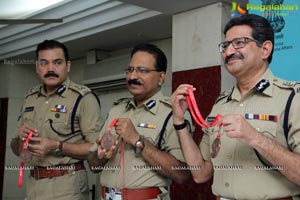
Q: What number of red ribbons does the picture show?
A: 3